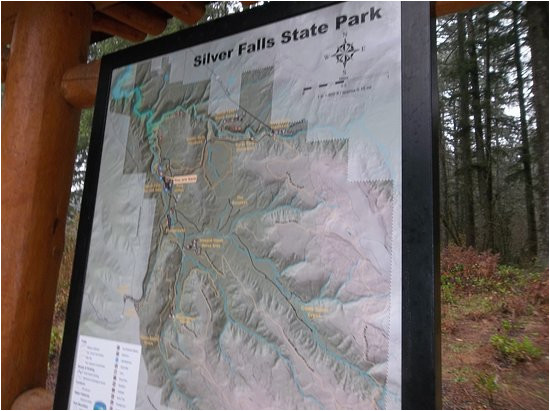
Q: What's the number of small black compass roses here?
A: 1